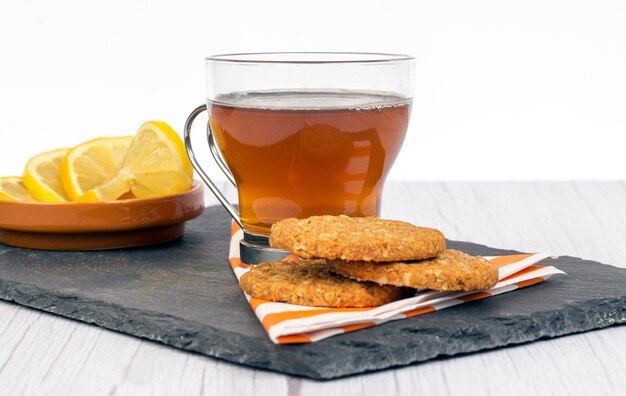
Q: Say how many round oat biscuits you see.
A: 3